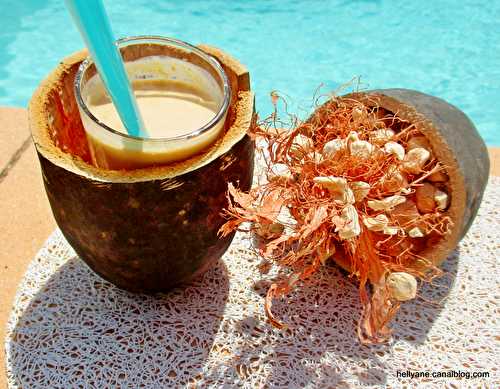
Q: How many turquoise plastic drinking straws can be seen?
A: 1